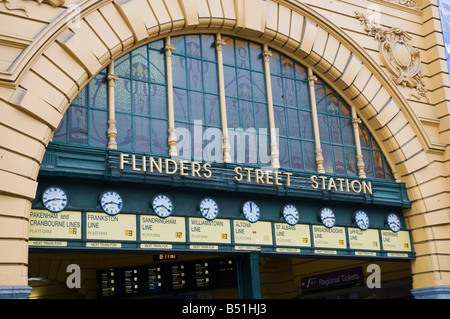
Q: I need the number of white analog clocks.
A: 9